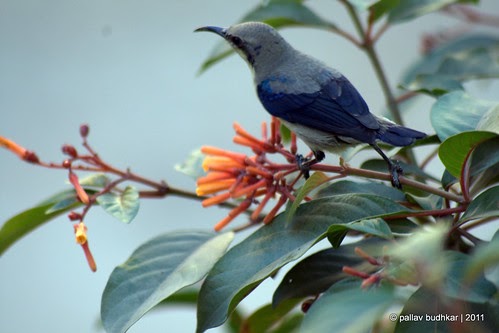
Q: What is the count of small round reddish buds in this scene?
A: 4